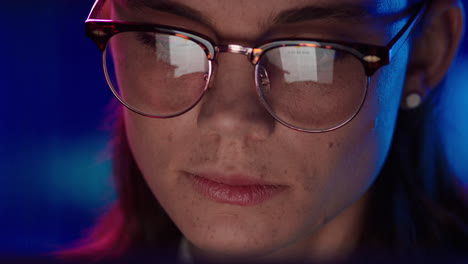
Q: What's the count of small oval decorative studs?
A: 2